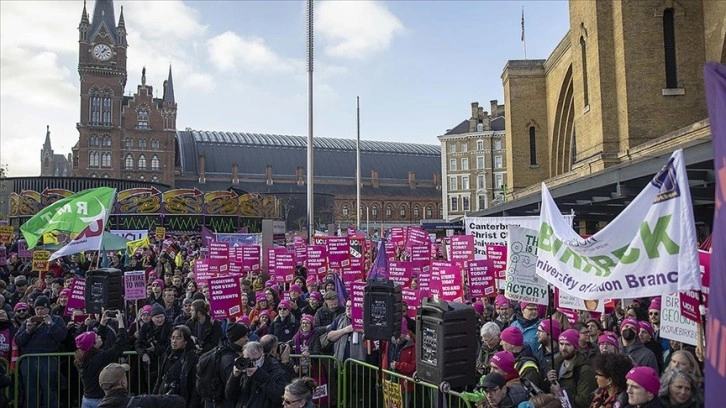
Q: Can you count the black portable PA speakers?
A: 3